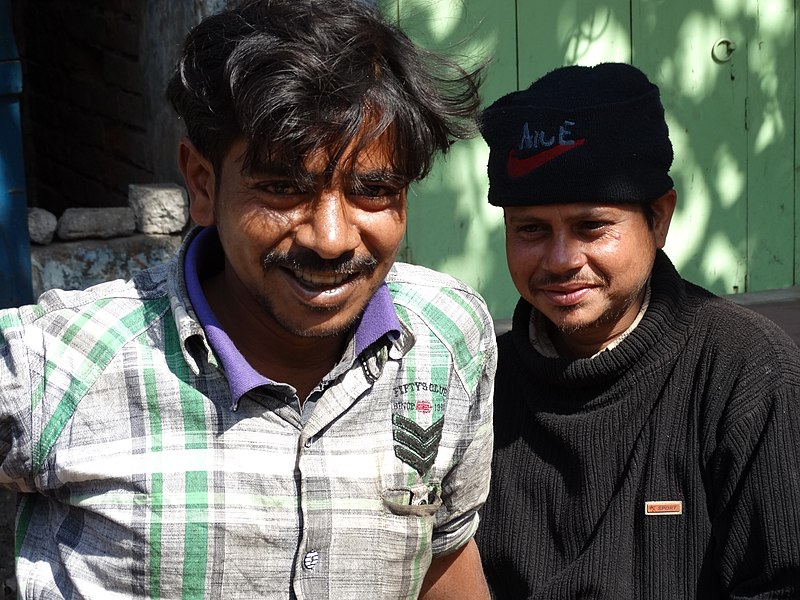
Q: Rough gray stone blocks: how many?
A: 3